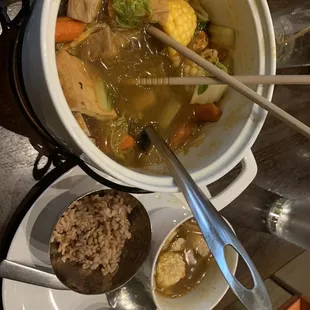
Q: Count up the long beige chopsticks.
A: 2